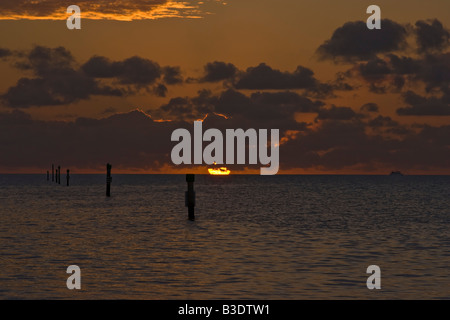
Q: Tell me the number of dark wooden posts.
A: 7